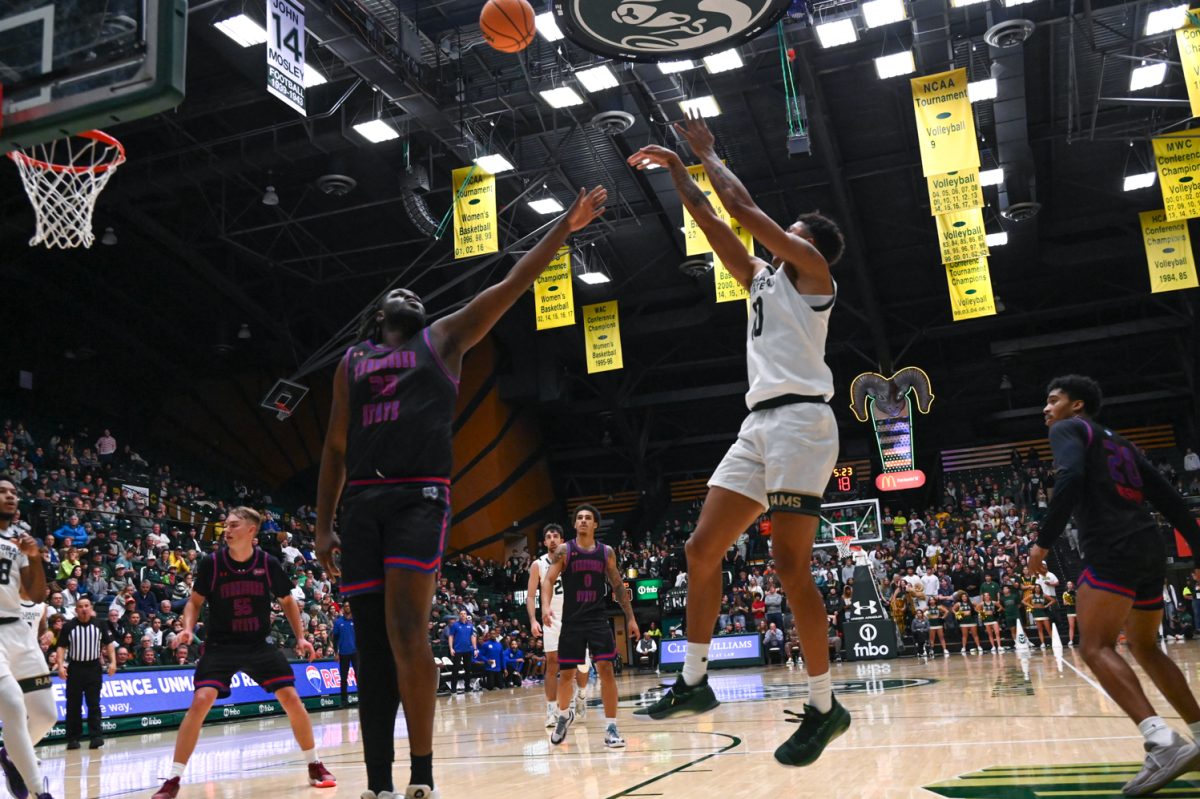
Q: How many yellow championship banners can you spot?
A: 12